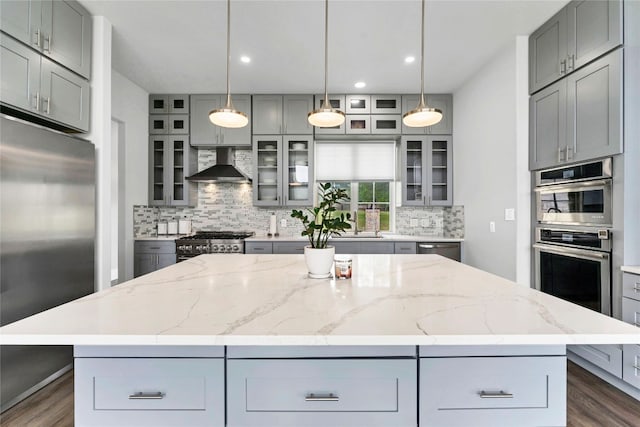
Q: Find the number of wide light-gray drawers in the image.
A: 3